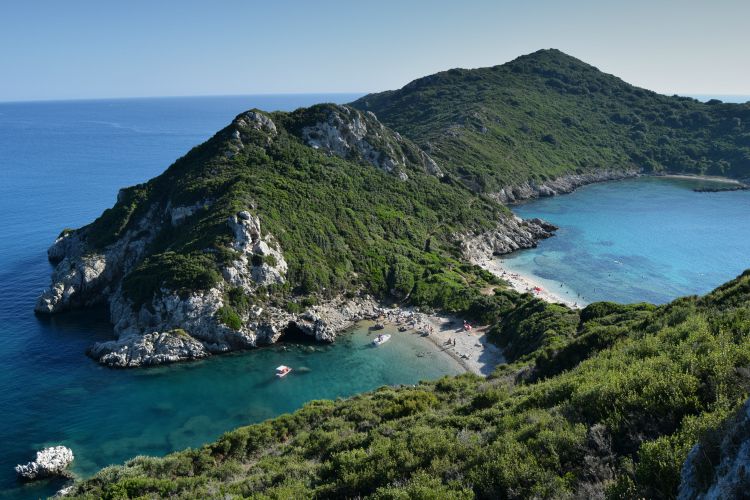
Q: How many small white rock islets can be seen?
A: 1